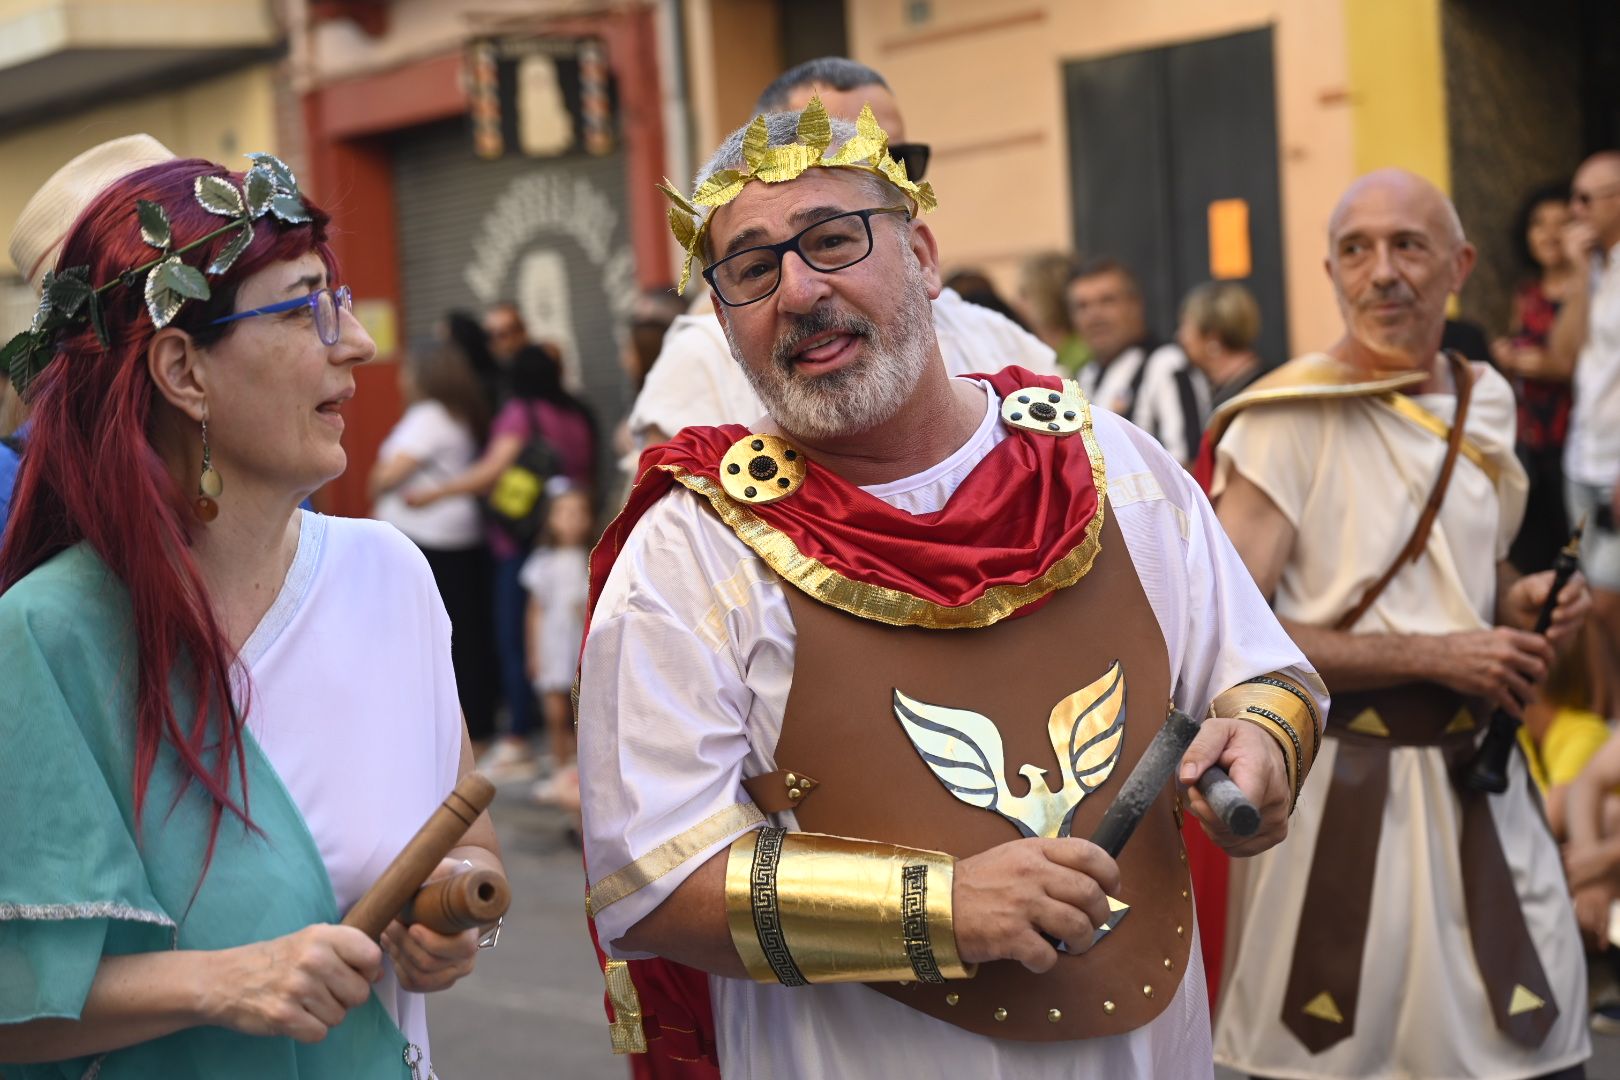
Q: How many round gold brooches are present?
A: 2